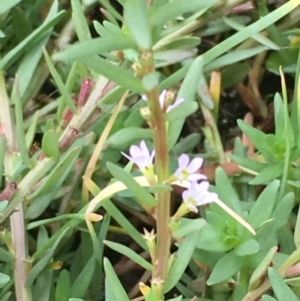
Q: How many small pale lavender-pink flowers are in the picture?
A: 4